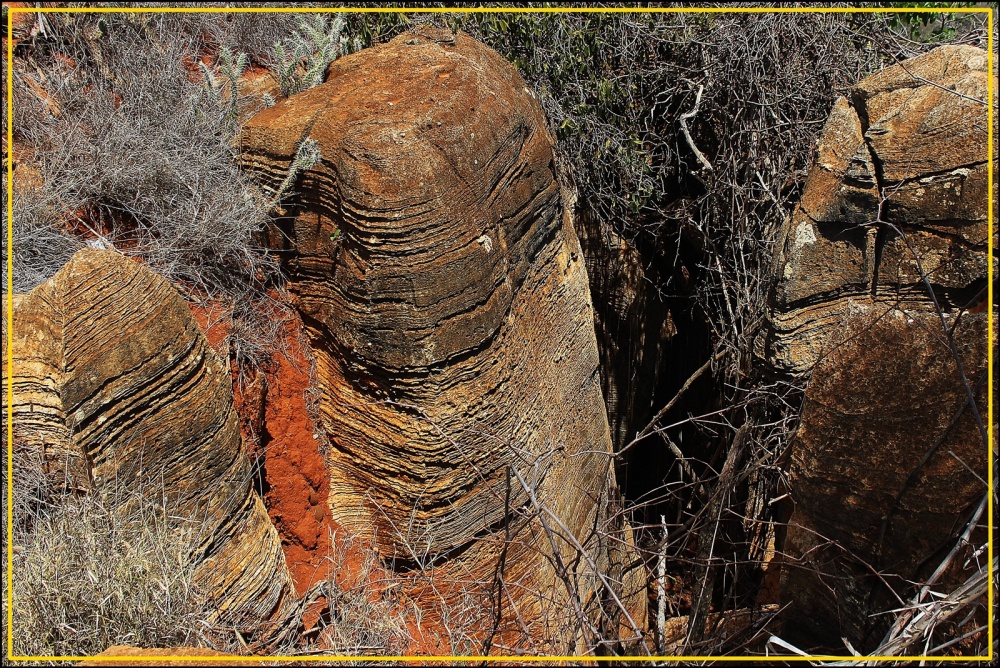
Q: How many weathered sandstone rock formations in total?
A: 3